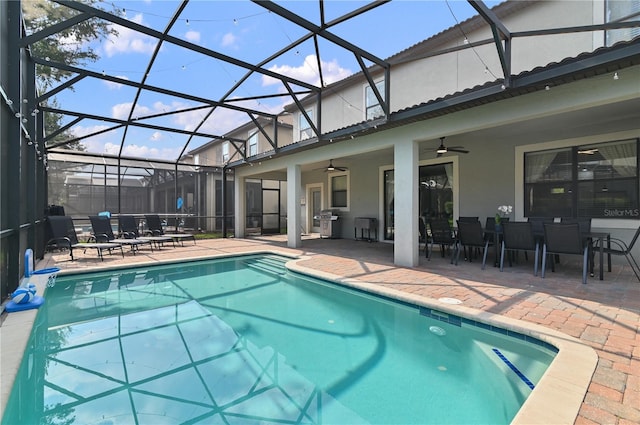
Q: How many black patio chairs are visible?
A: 14